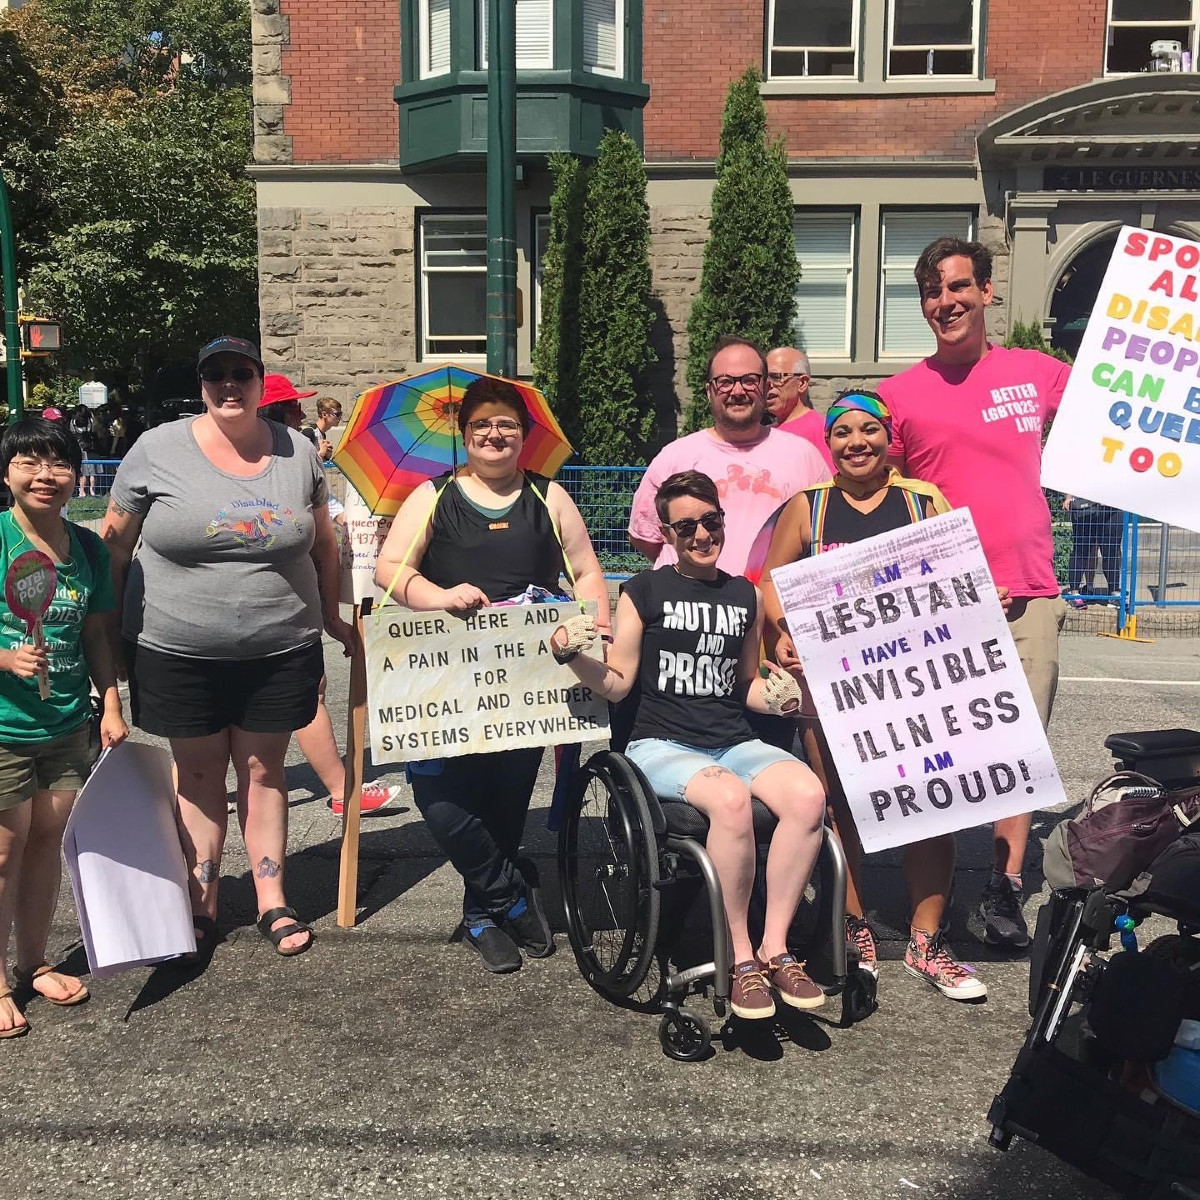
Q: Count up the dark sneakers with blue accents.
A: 2